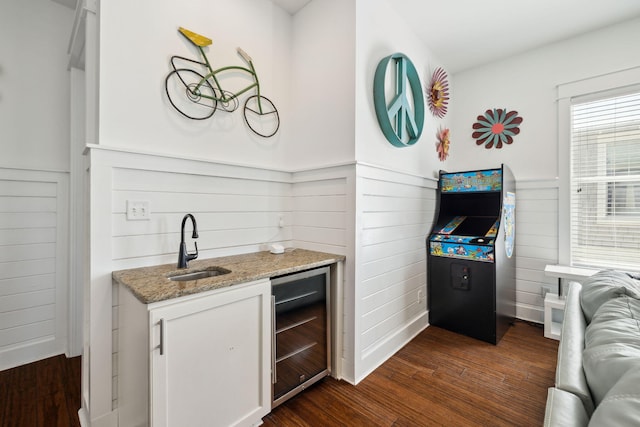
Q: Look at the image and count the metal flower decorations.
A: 3